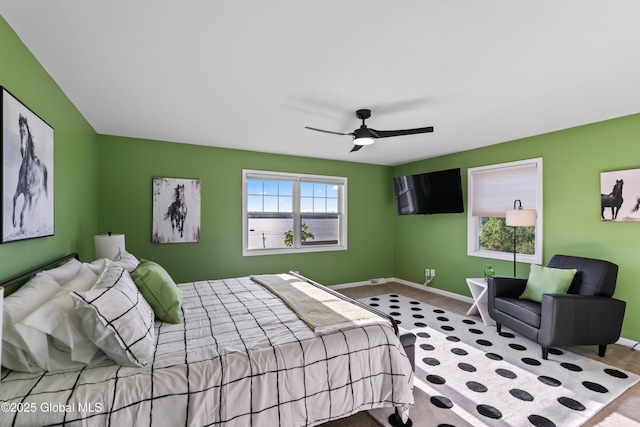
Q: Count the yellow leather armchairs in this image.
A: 0